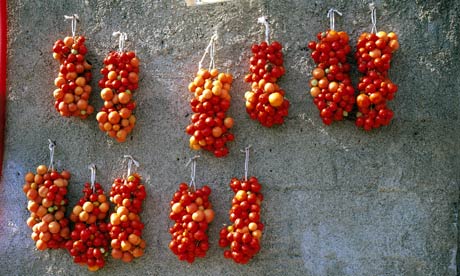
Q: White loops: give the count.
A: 11